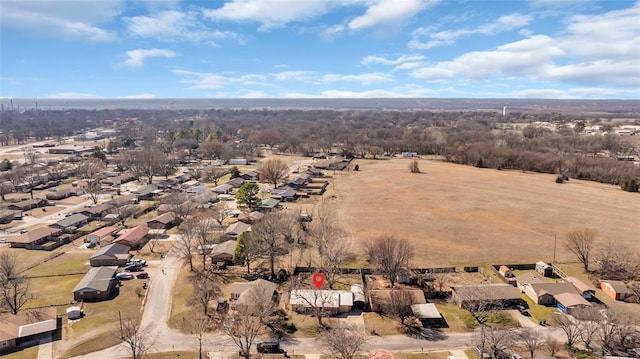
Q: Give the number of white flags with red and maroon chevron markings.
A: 0